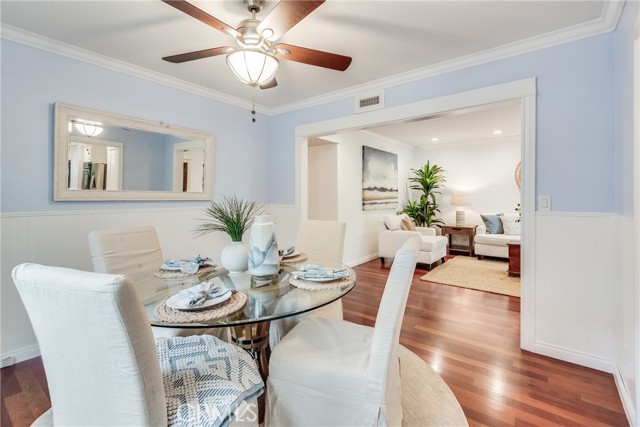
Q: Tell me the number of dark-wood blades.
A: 5